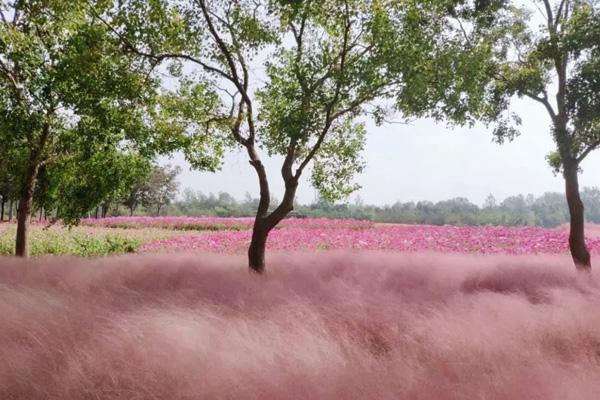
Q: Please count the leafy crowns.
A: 3